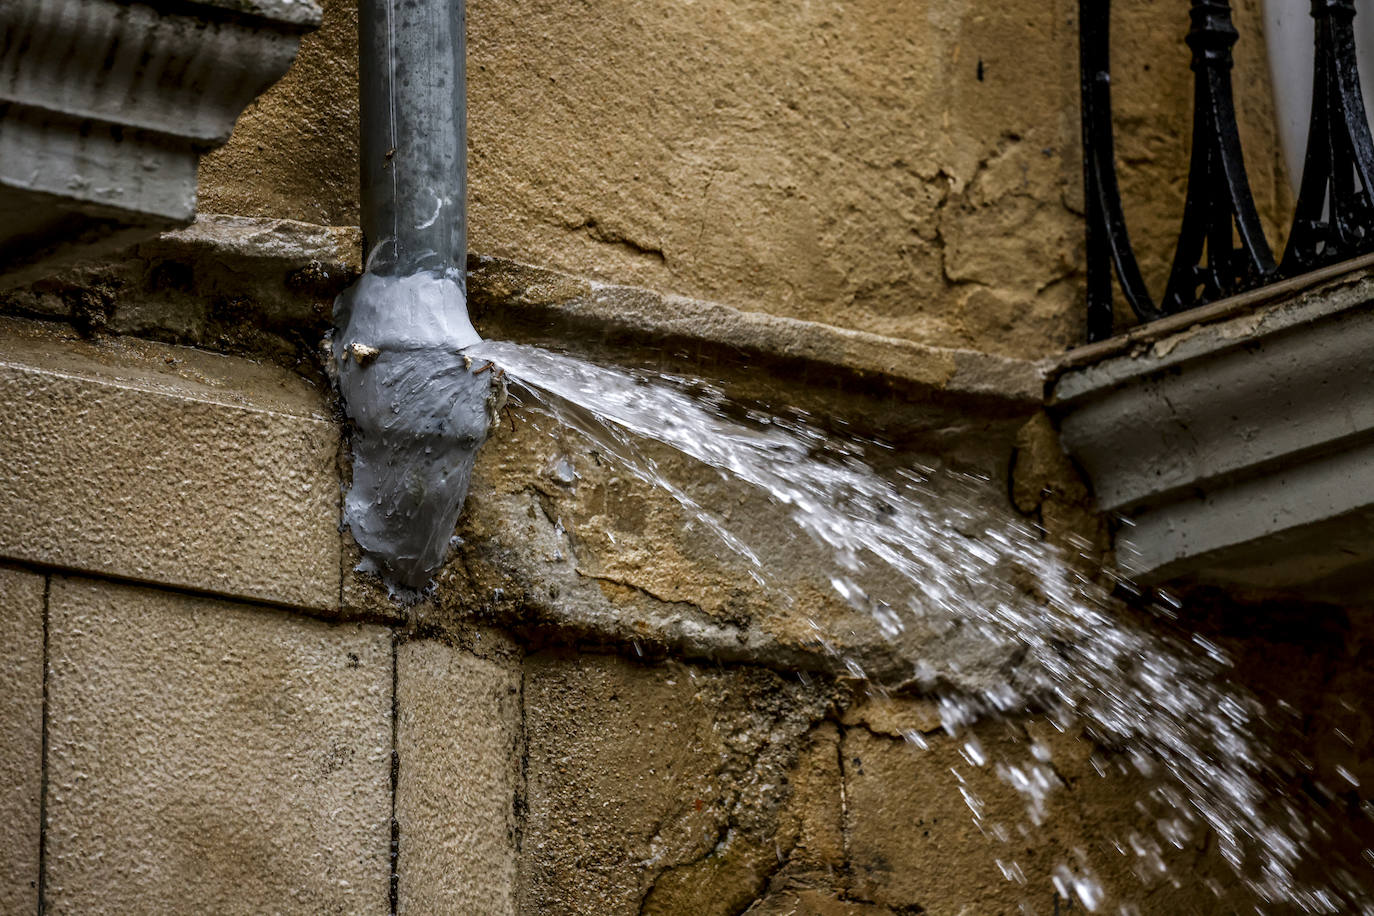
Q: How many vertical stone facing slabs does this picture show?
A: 3